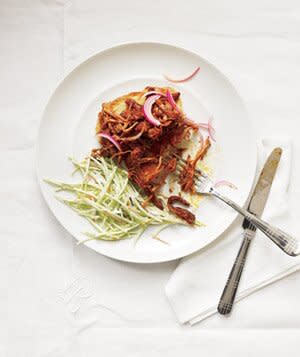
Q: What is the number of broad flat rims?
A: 1